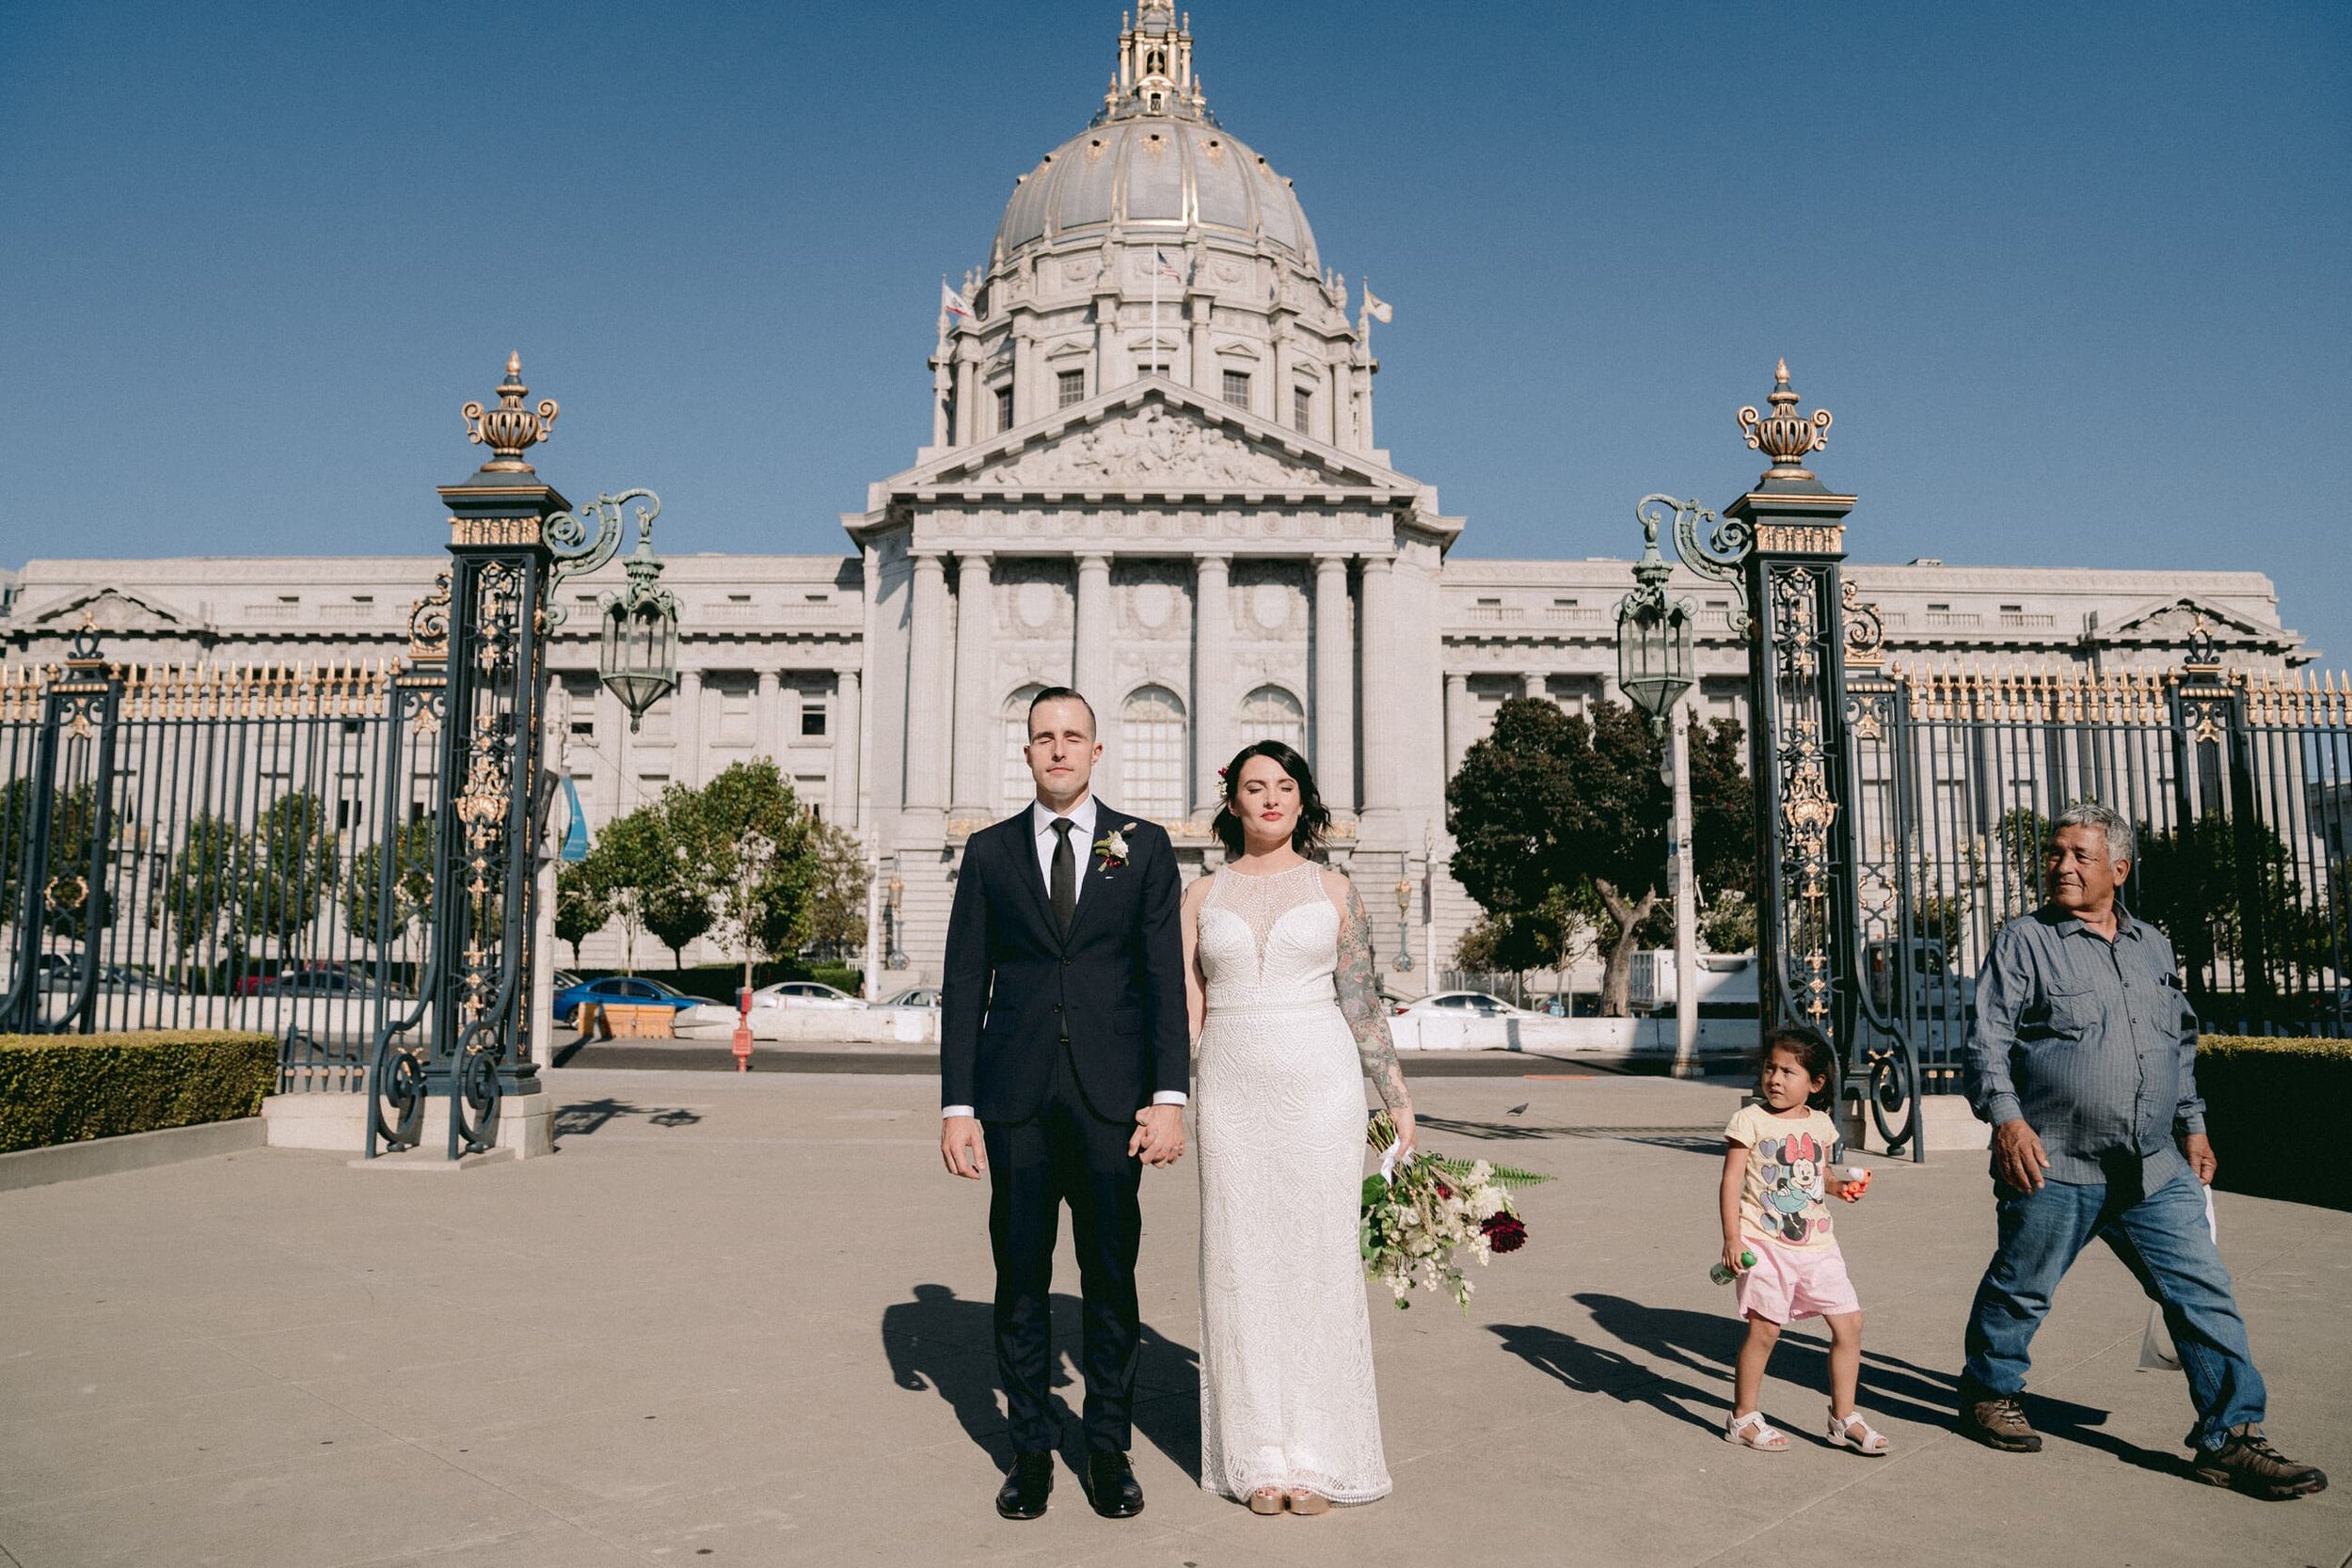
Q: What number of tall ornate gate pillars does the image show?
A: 2